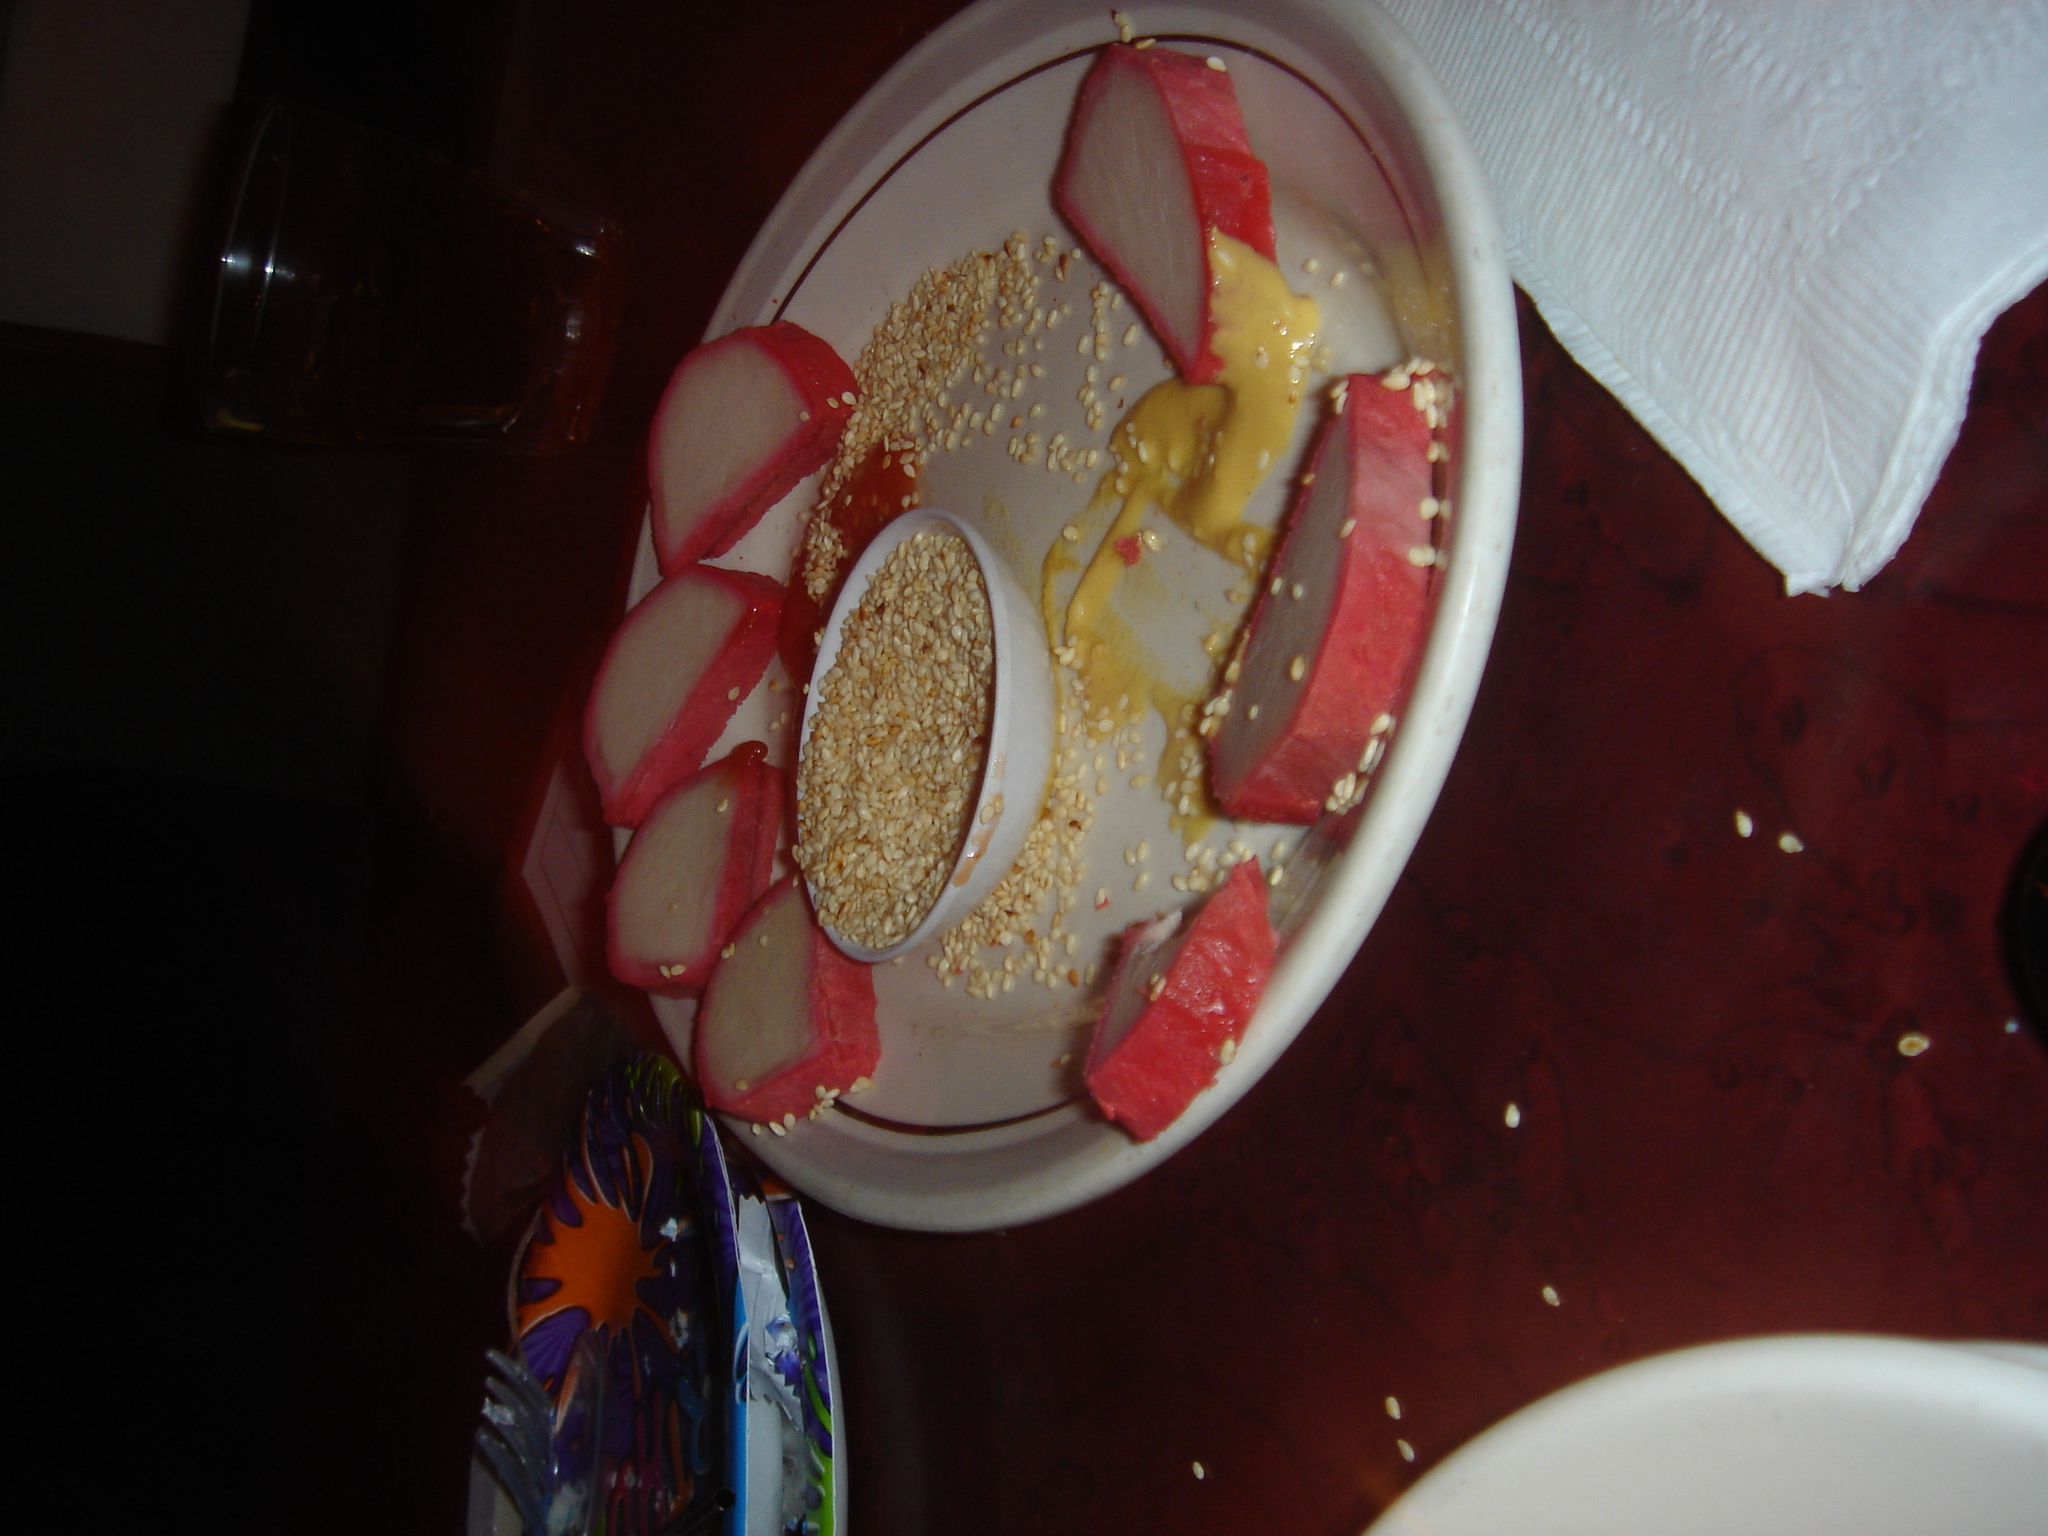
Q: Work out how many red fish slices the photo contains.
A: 7